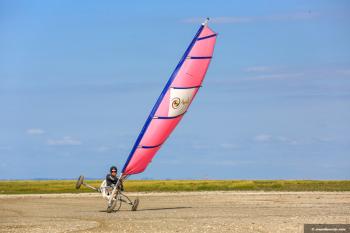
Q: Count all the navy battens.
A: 5